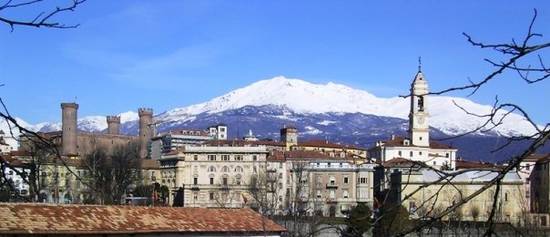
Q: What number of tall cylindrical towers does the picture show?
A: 3